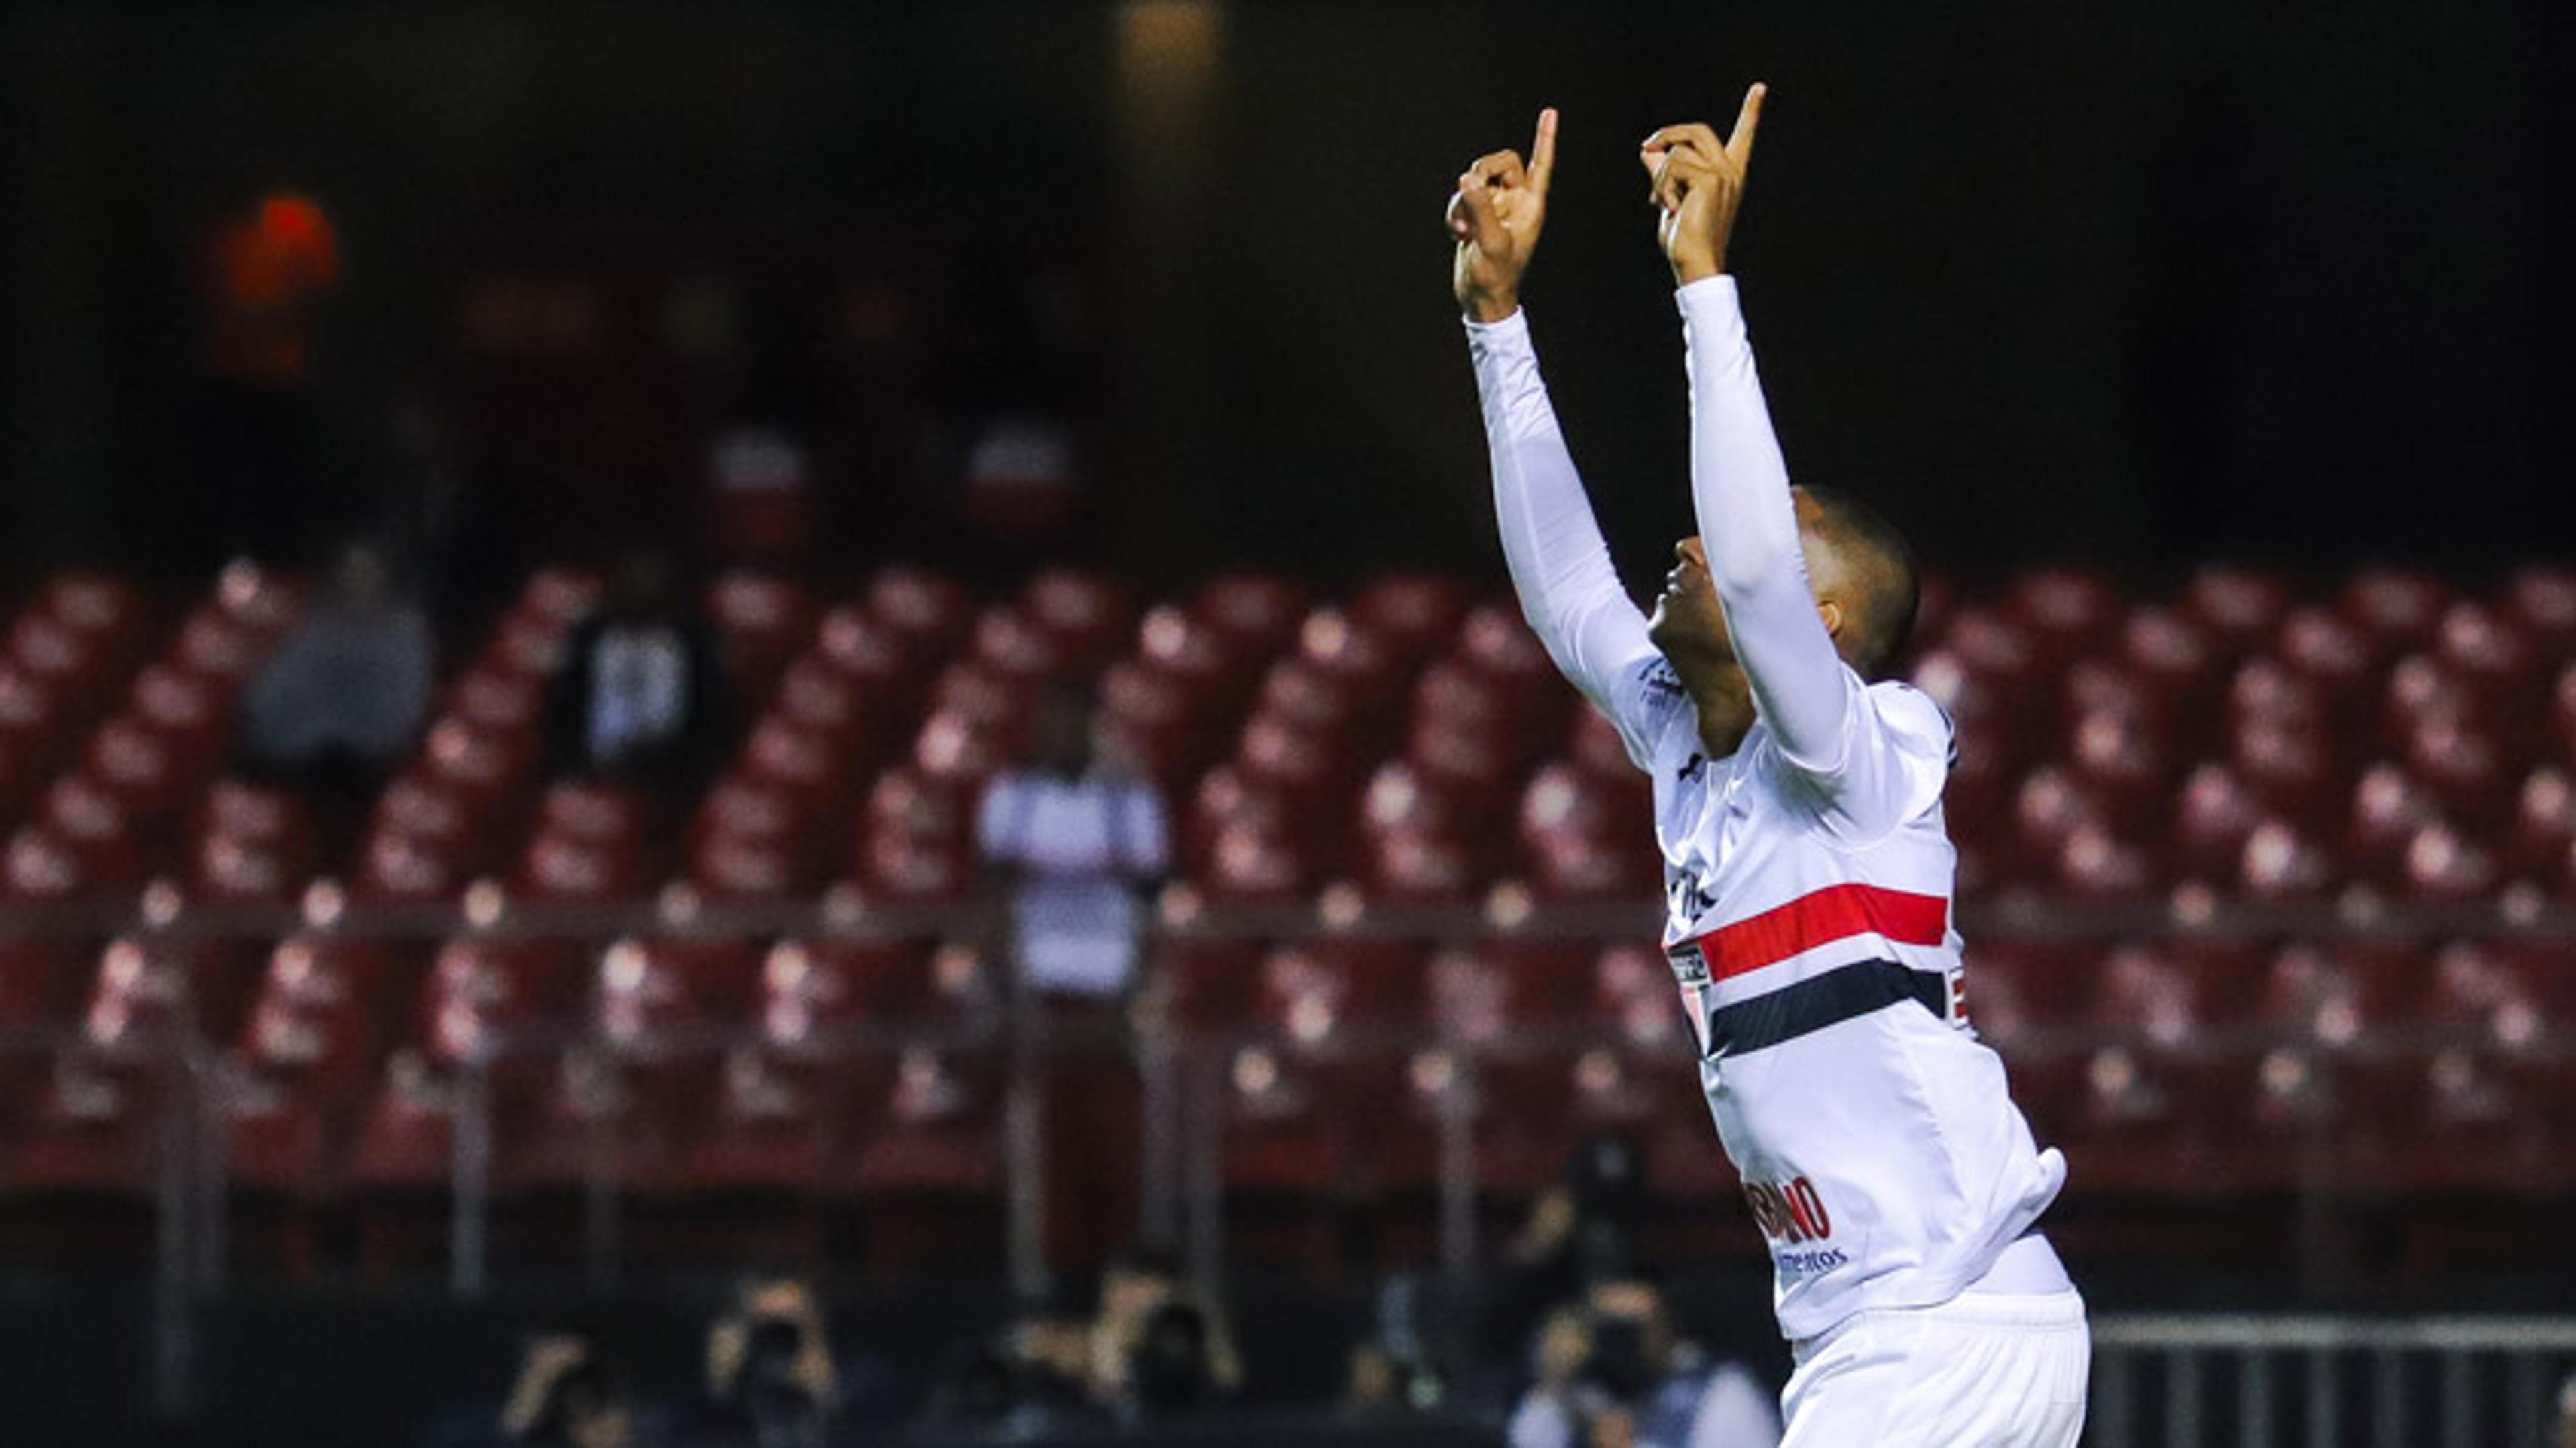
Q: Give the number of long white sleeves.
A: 2